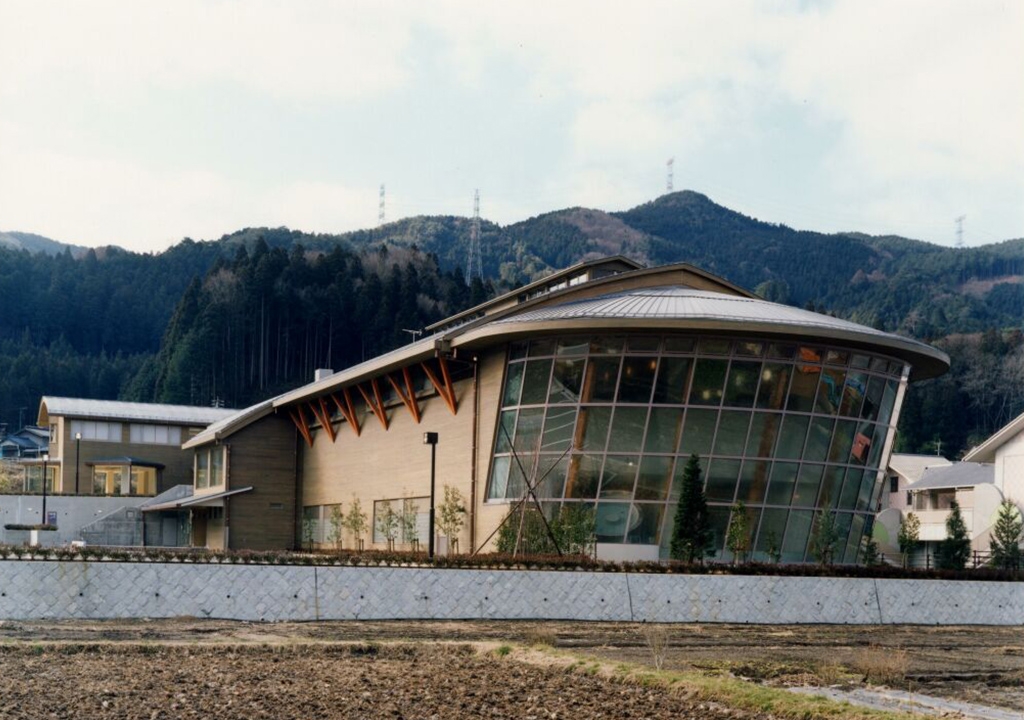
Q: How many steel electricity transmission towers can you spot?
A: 4